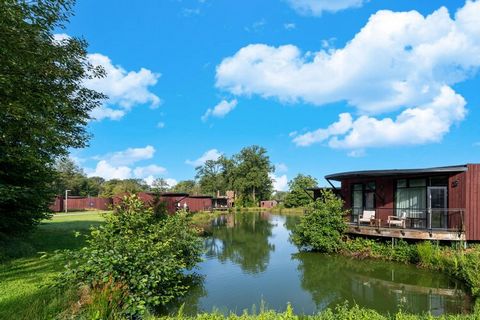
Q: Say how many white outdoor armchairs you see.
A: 2